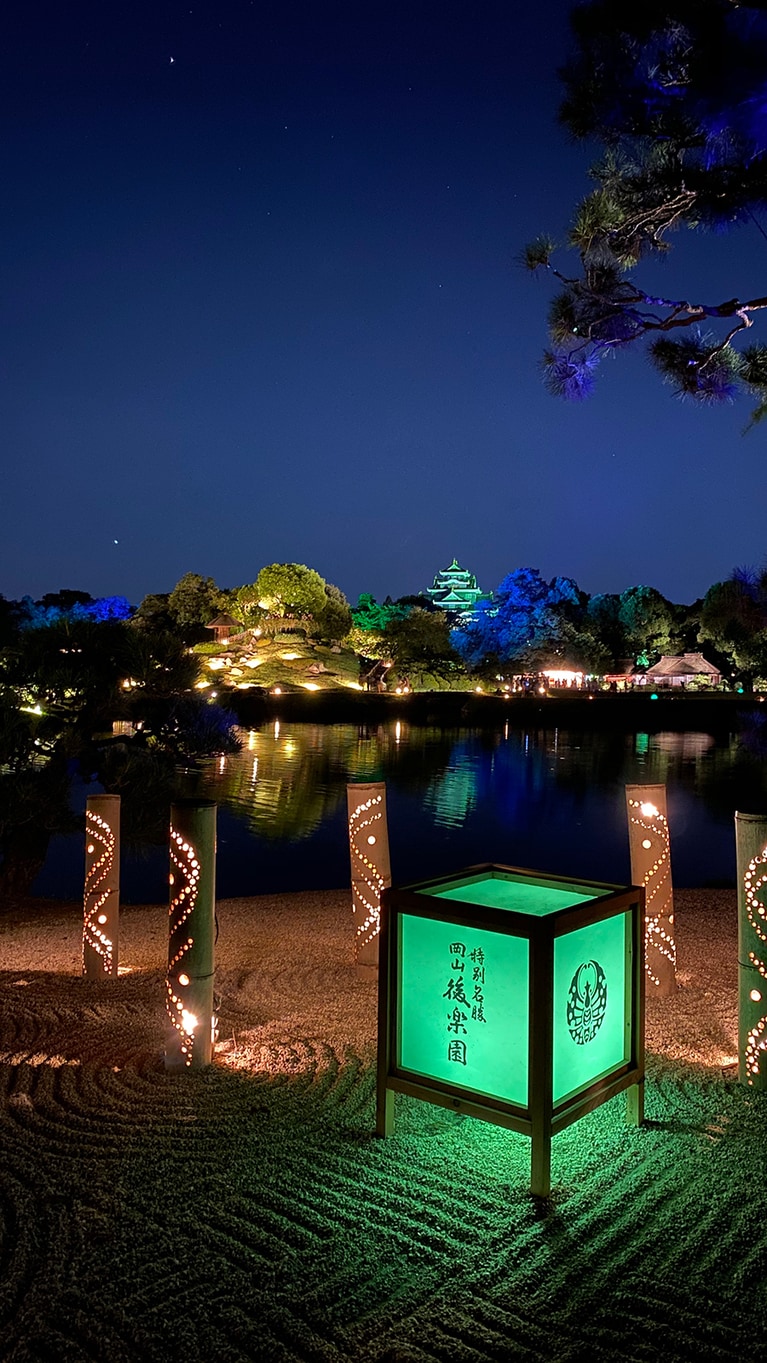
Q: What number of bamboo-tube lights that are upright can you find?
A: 5